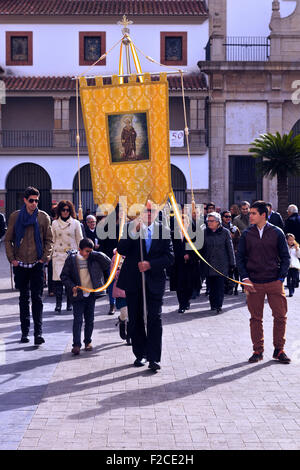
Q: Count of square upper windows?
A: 3